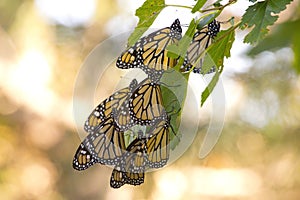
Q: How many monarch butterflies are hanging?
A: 7